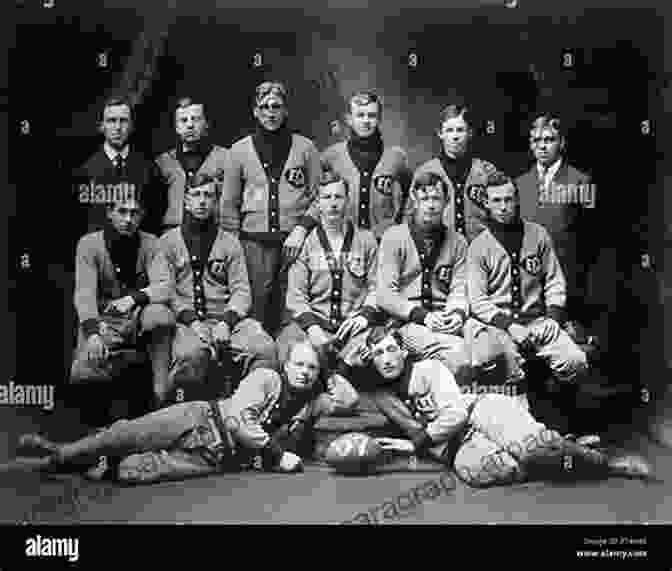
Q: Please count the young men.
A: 13